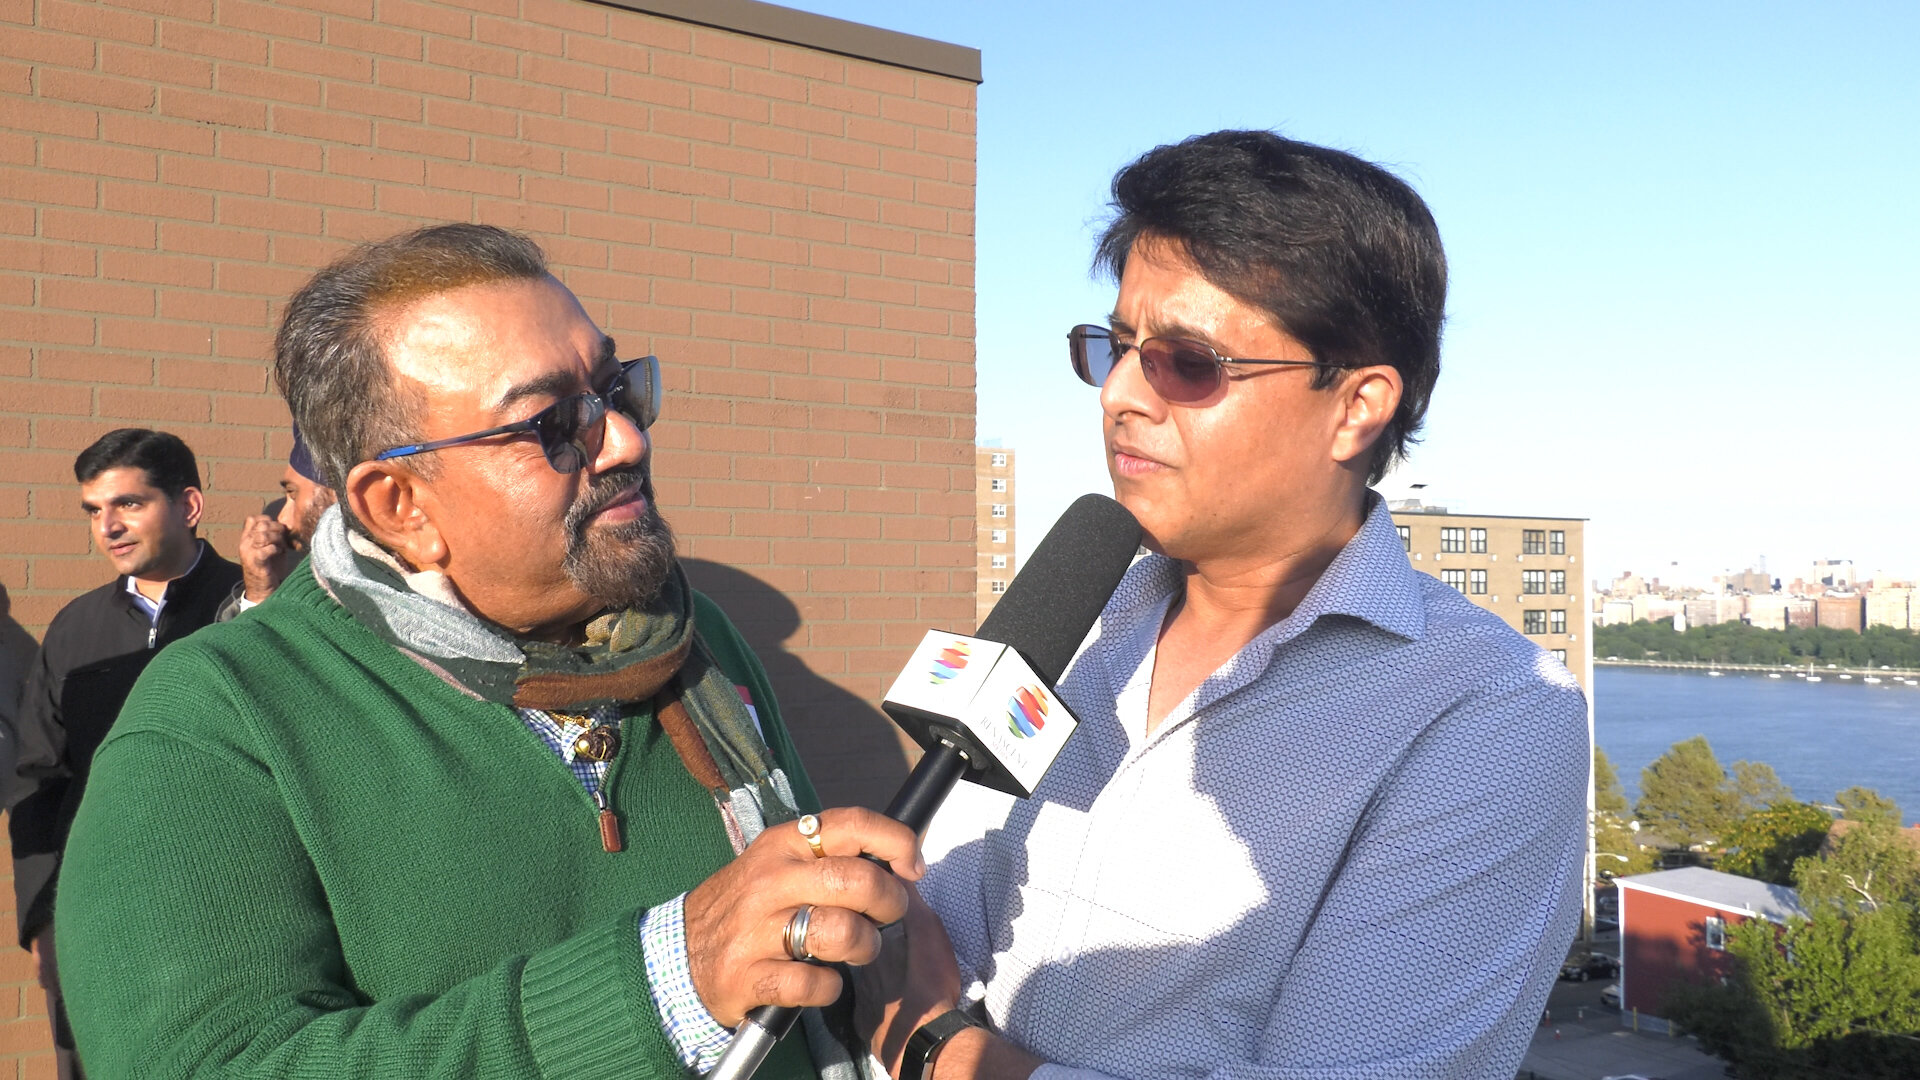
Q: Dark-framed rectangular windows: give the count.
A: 12